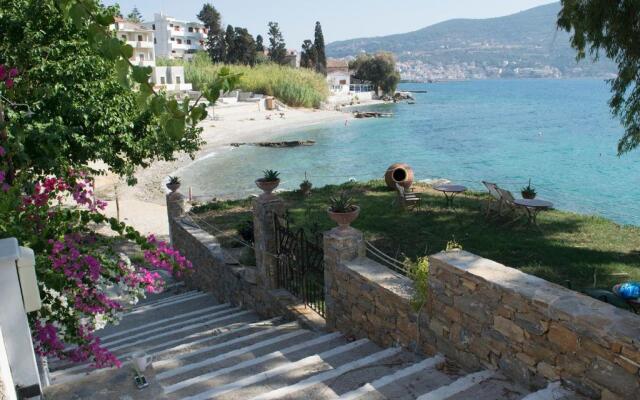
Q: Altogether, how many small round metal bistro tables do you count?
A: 2